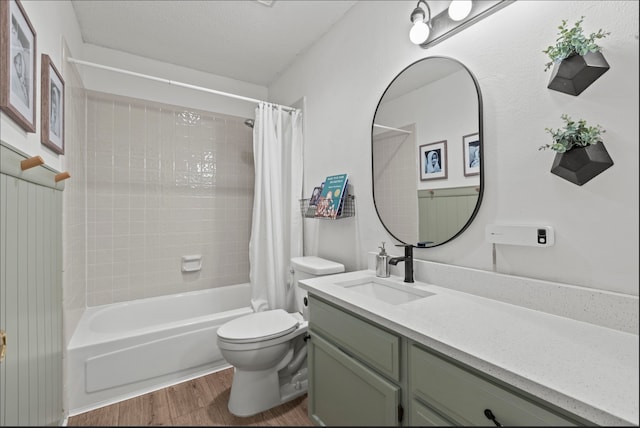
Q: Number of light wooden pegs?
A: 2